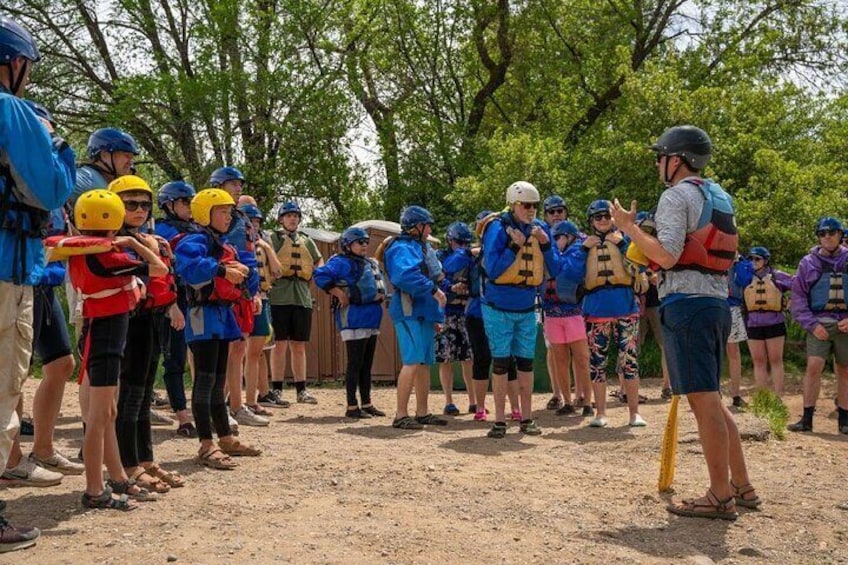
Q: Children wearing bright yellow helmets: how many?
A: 3